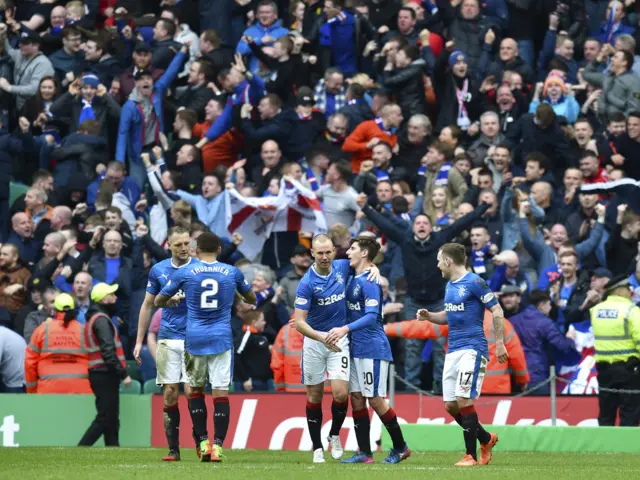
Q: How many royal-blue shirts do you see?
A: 5